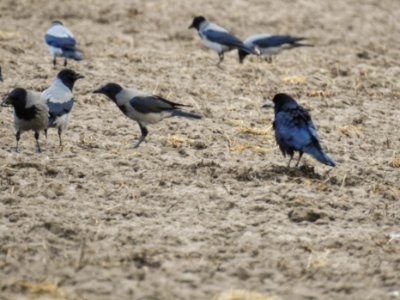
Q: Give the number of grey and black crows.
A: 6